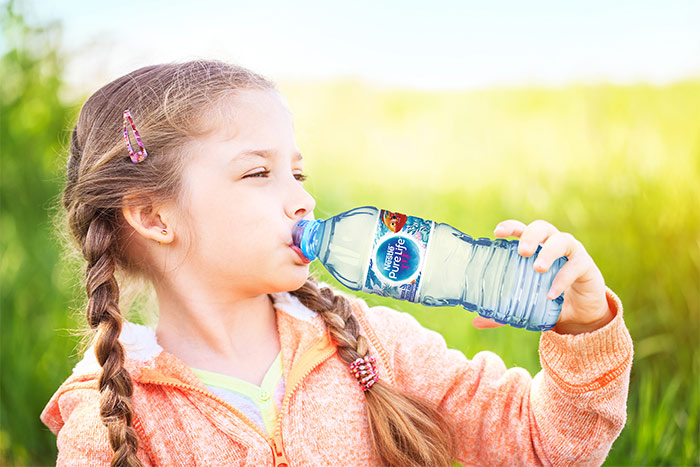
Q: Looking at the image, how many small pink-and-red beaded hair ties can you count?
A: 1